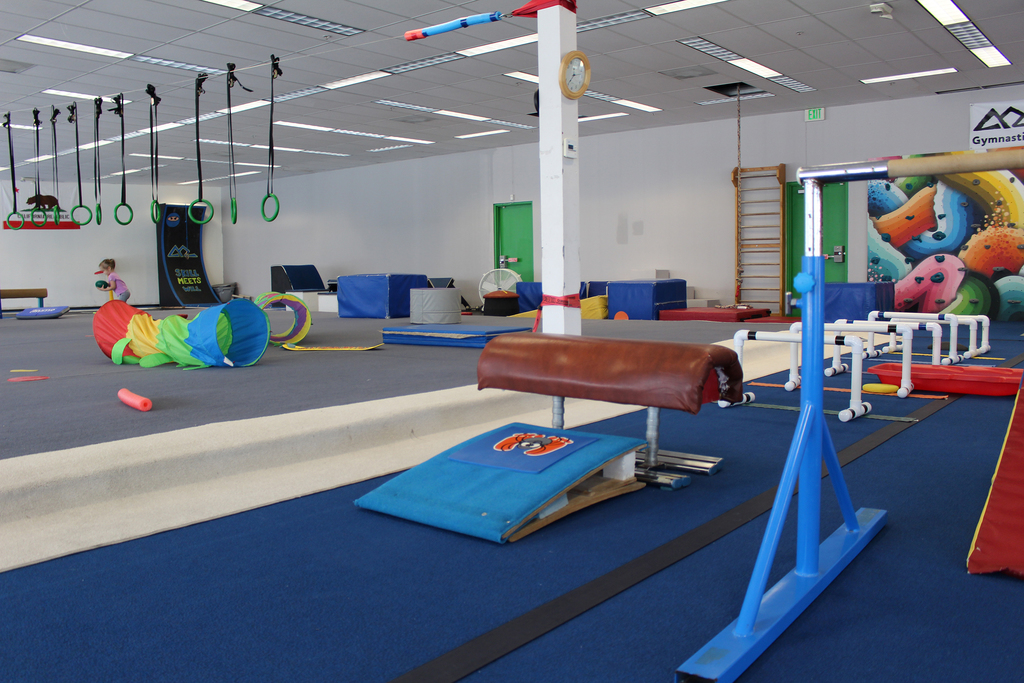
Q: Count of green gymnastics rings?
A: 10